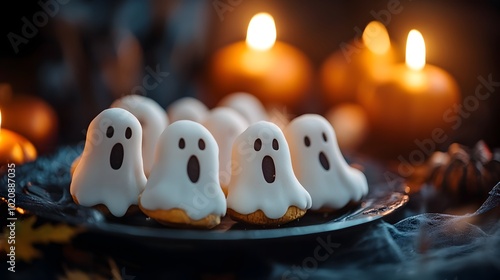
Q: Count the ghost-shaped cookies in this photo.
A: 8